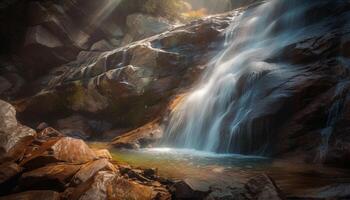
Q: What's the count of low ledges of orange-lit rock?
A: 1